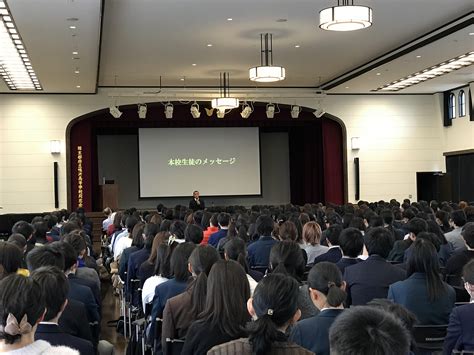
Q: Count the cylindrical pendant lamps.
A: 3